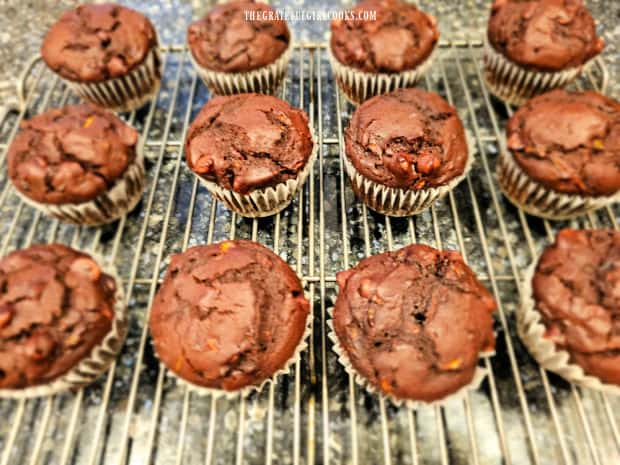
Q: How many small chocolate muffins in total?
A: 12